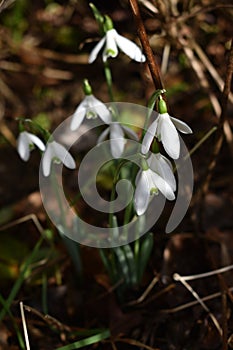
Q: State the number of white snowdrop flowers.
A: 8